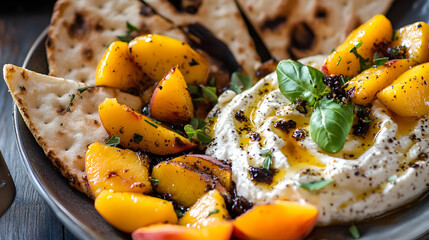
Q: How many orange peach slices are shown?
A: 15